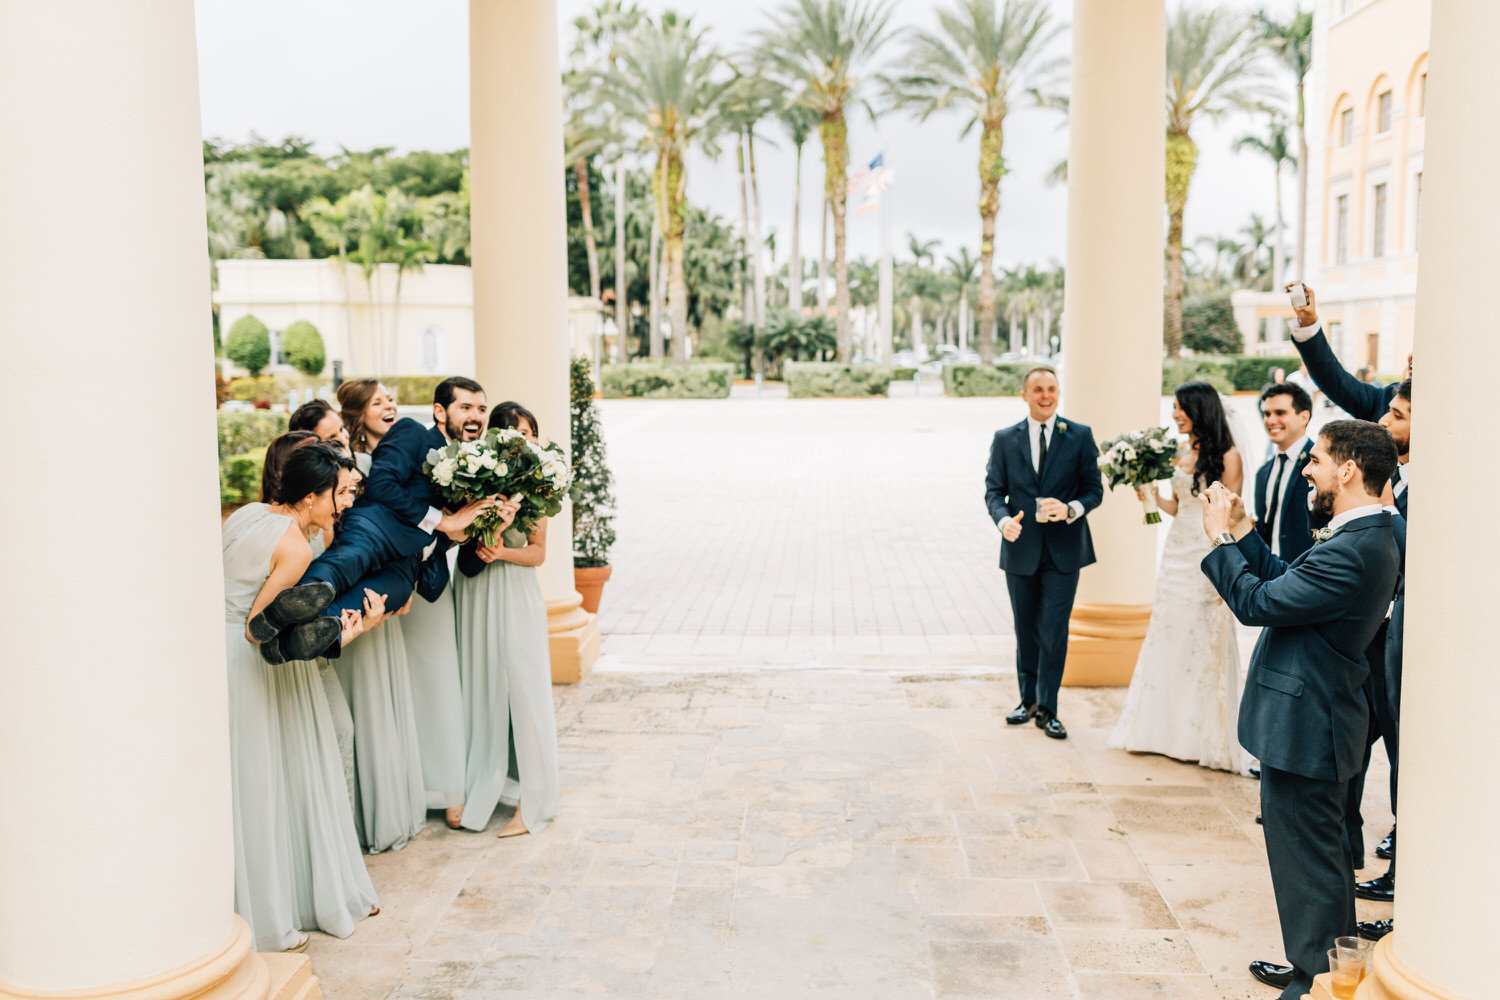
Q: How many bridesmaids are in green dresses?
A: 5